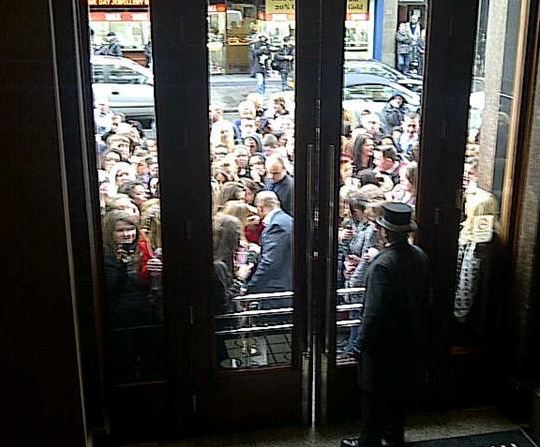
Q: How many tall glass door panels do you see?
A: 4